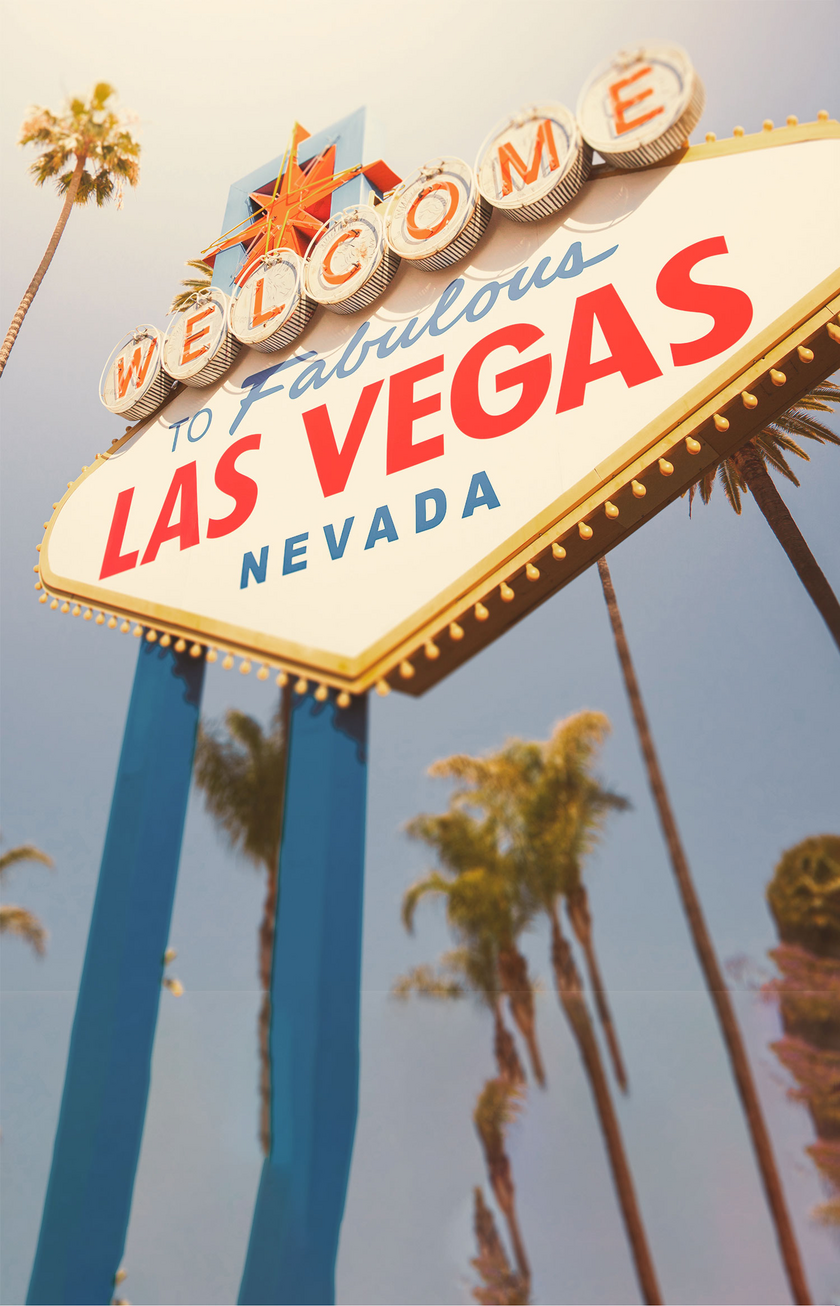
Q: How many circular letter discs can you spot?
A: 7